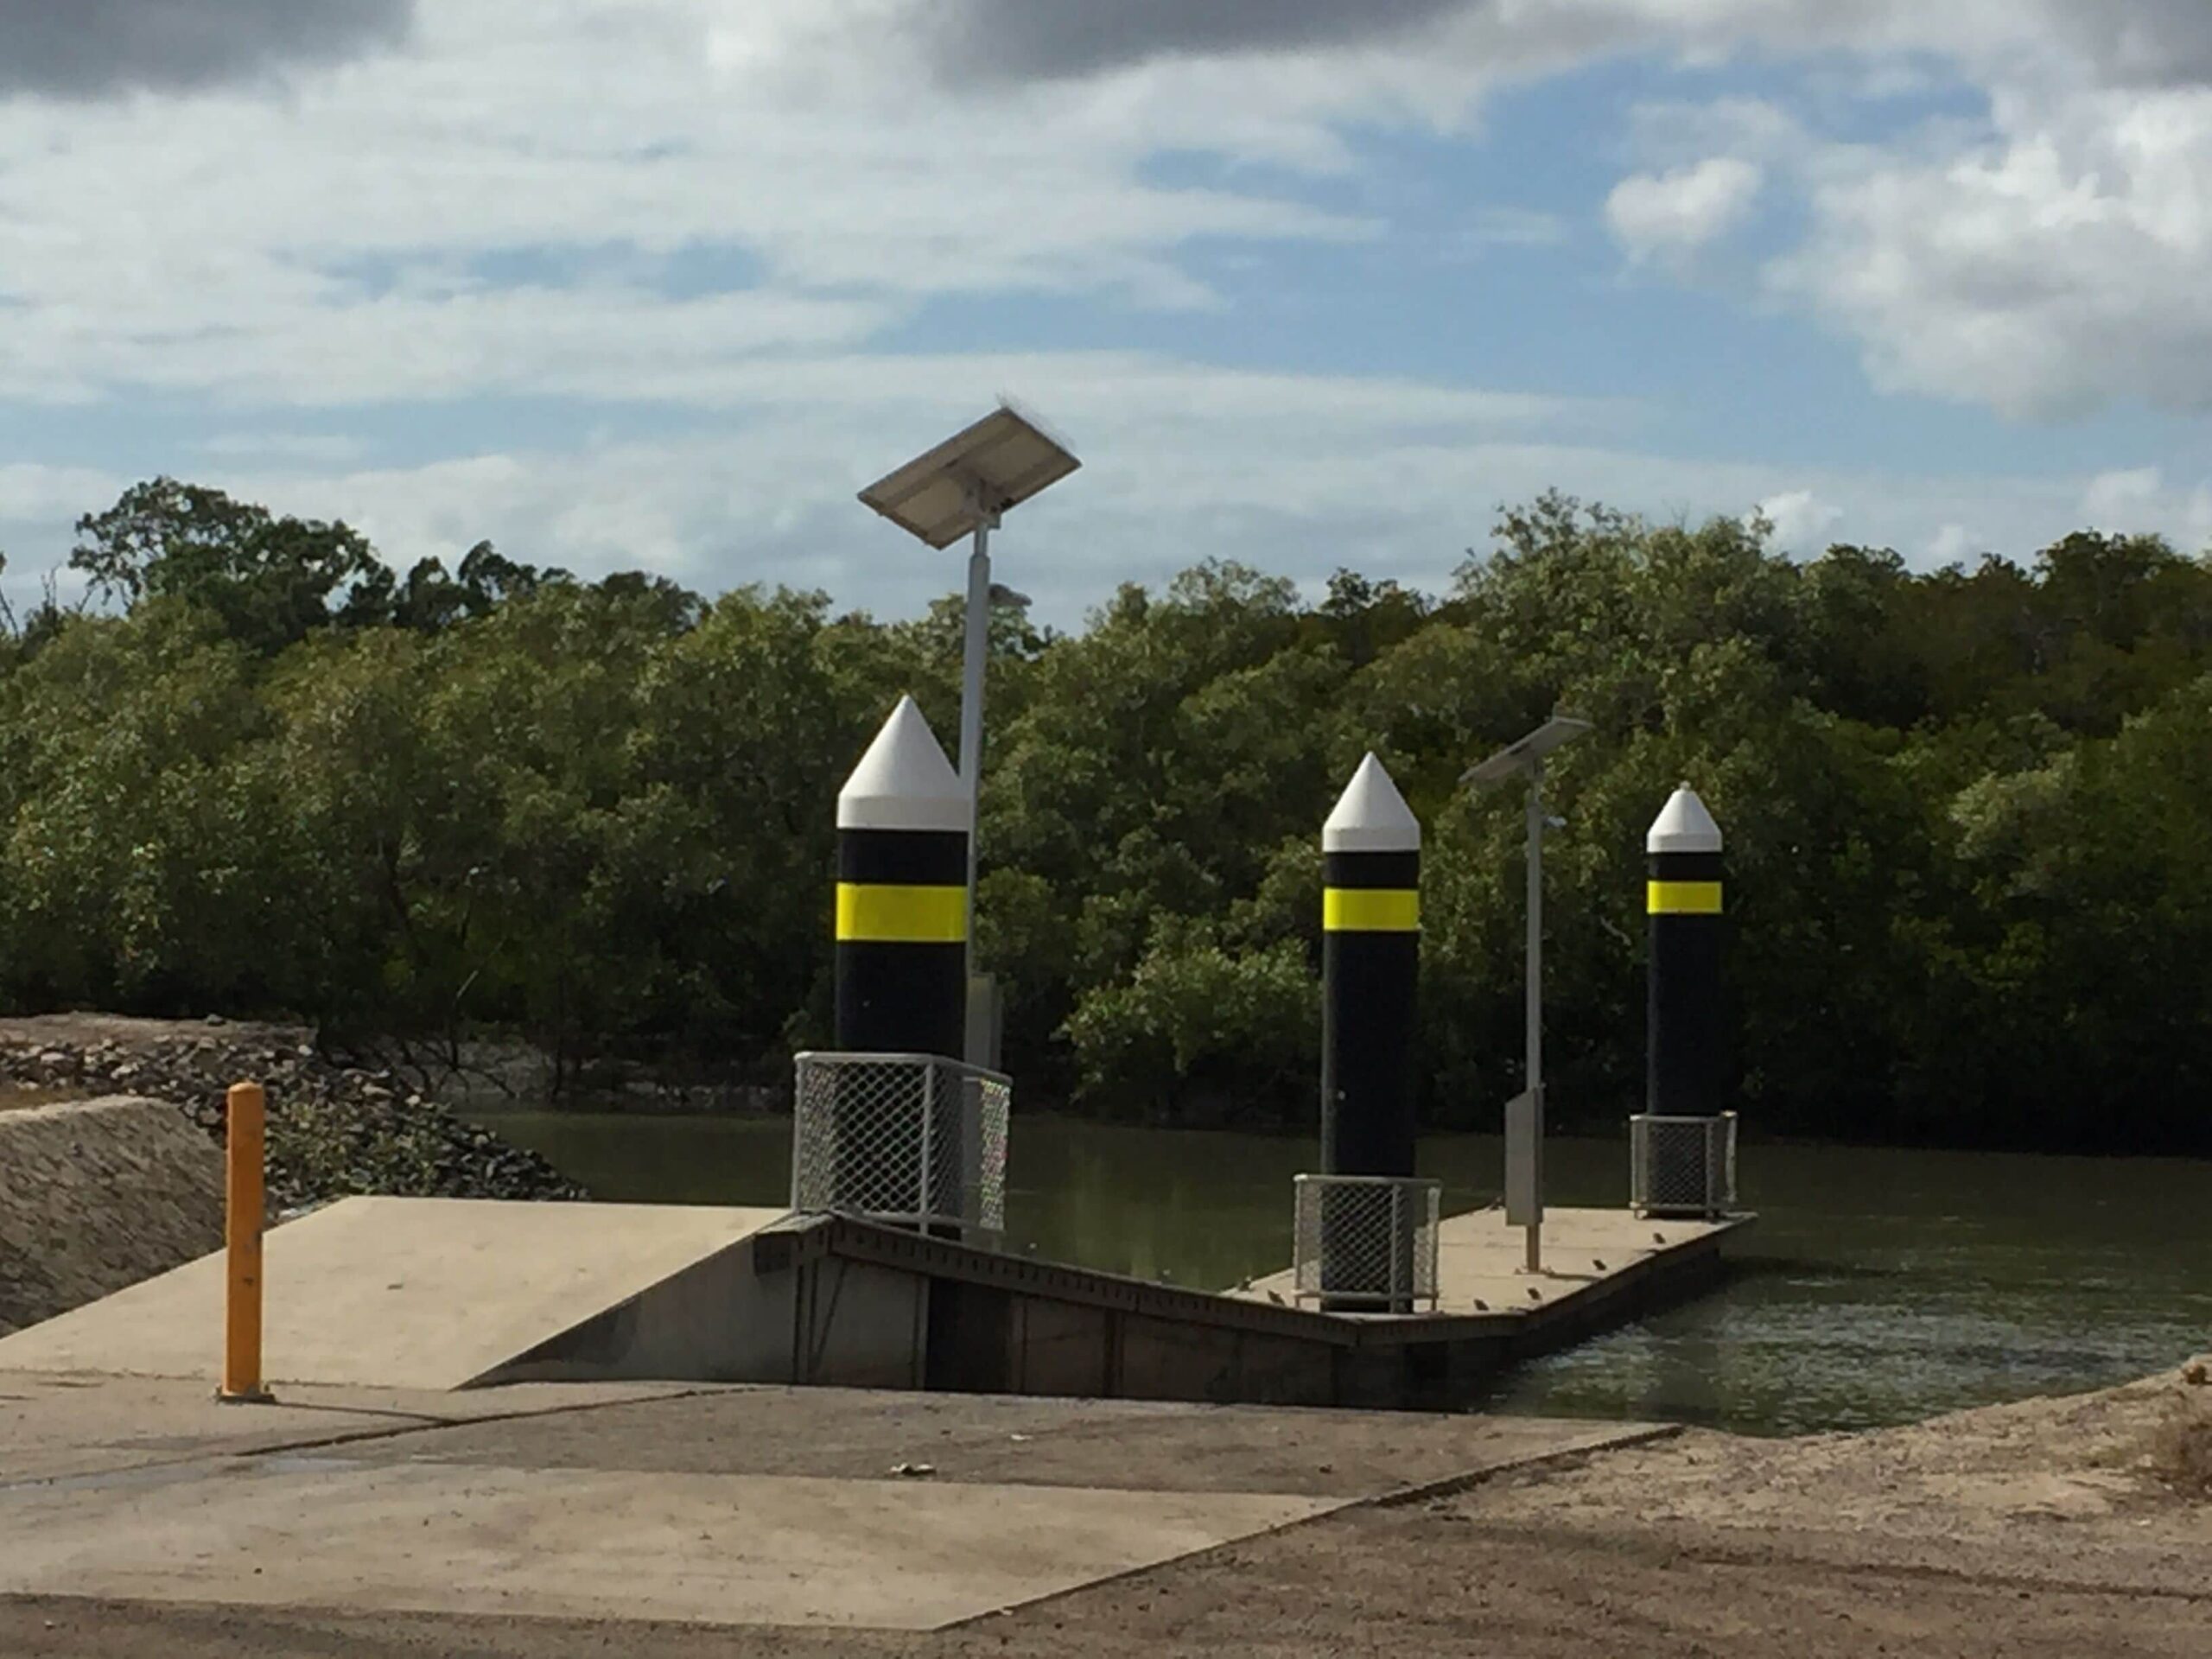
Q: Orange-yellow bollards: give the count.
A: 1